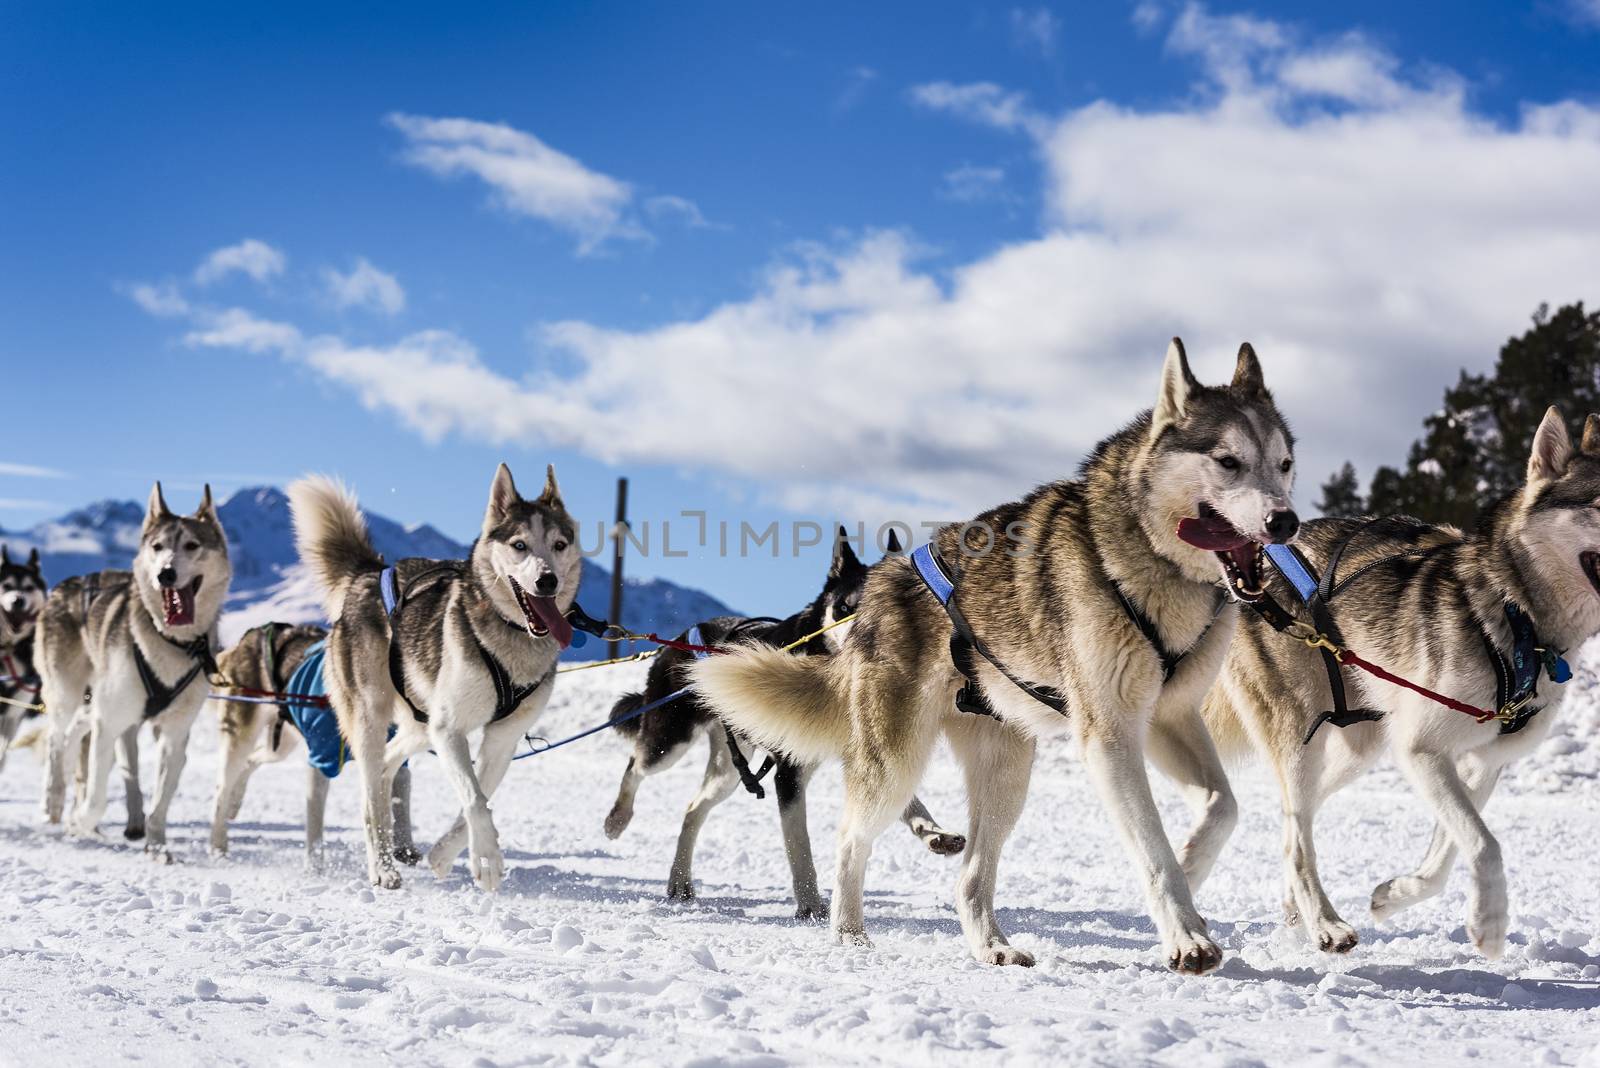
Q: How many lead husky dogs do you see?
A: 2